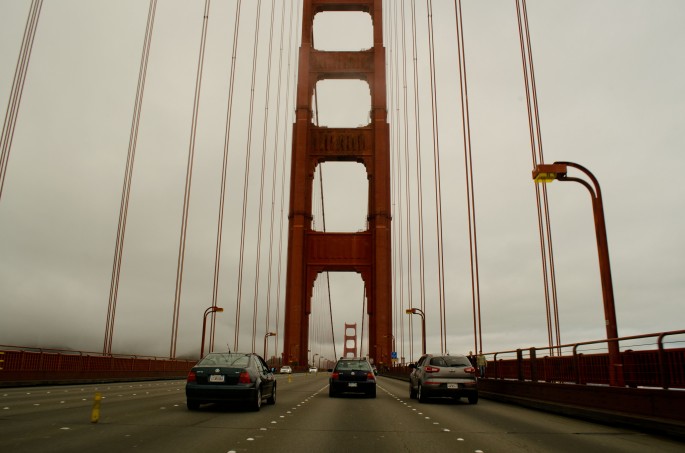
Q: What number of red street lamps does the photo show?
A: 4